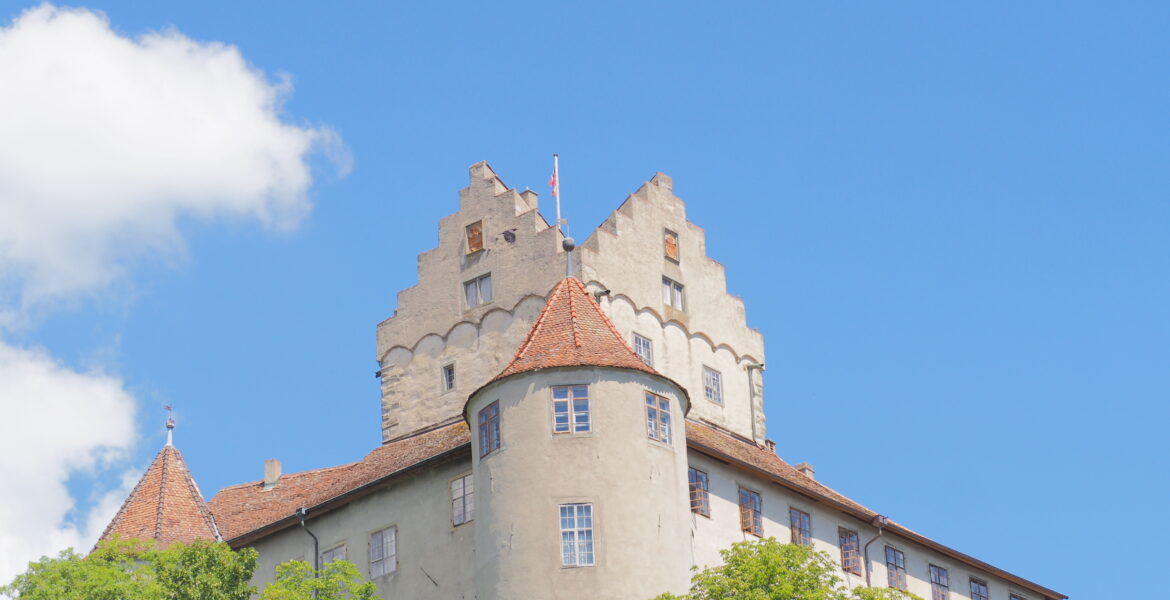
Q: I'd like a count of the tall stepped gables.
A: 2